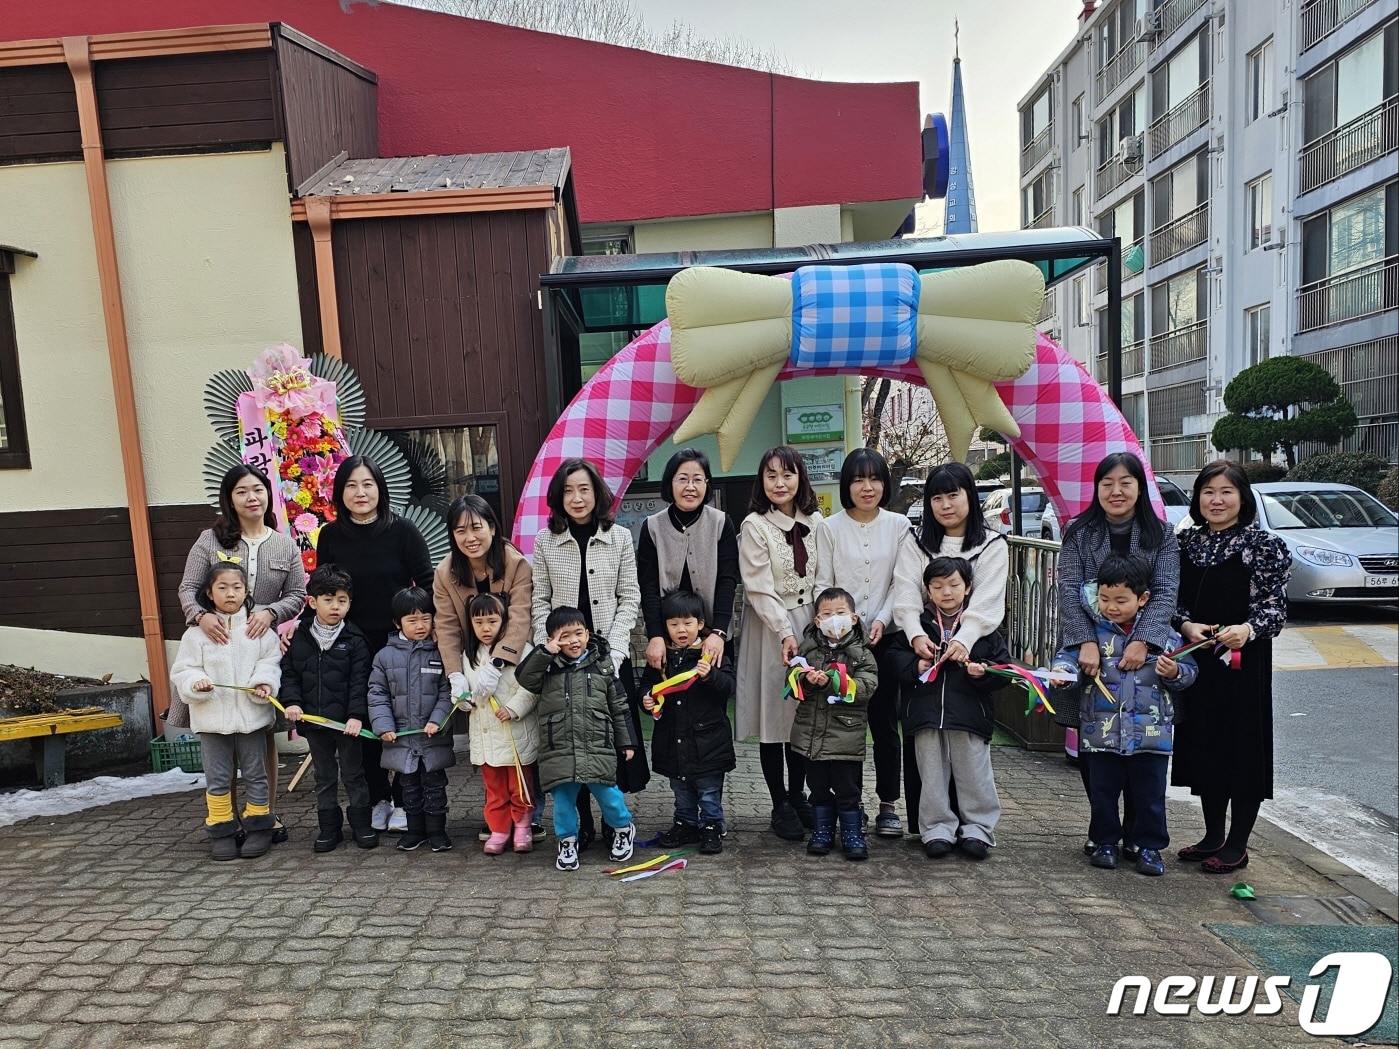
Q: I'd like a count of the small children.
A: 9